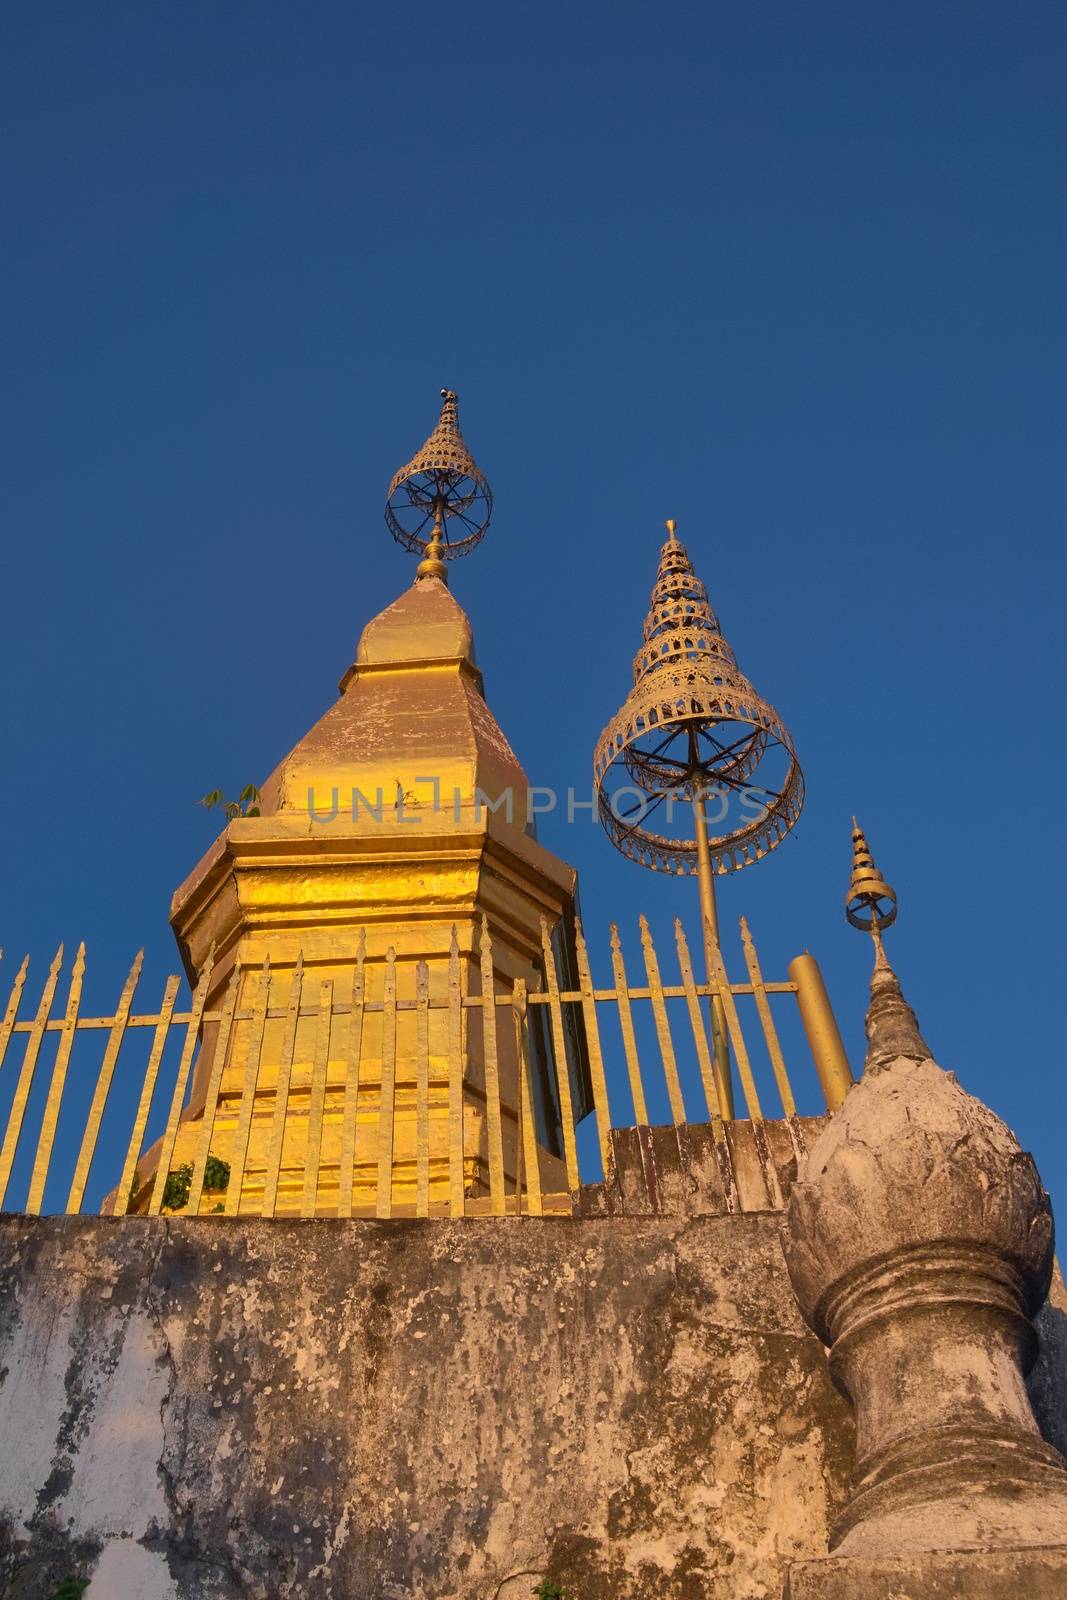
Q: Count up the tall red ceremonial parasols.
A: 0